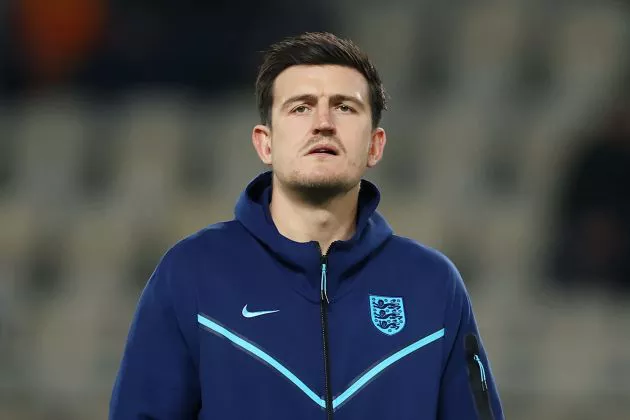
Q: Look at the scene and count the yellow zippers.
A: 0